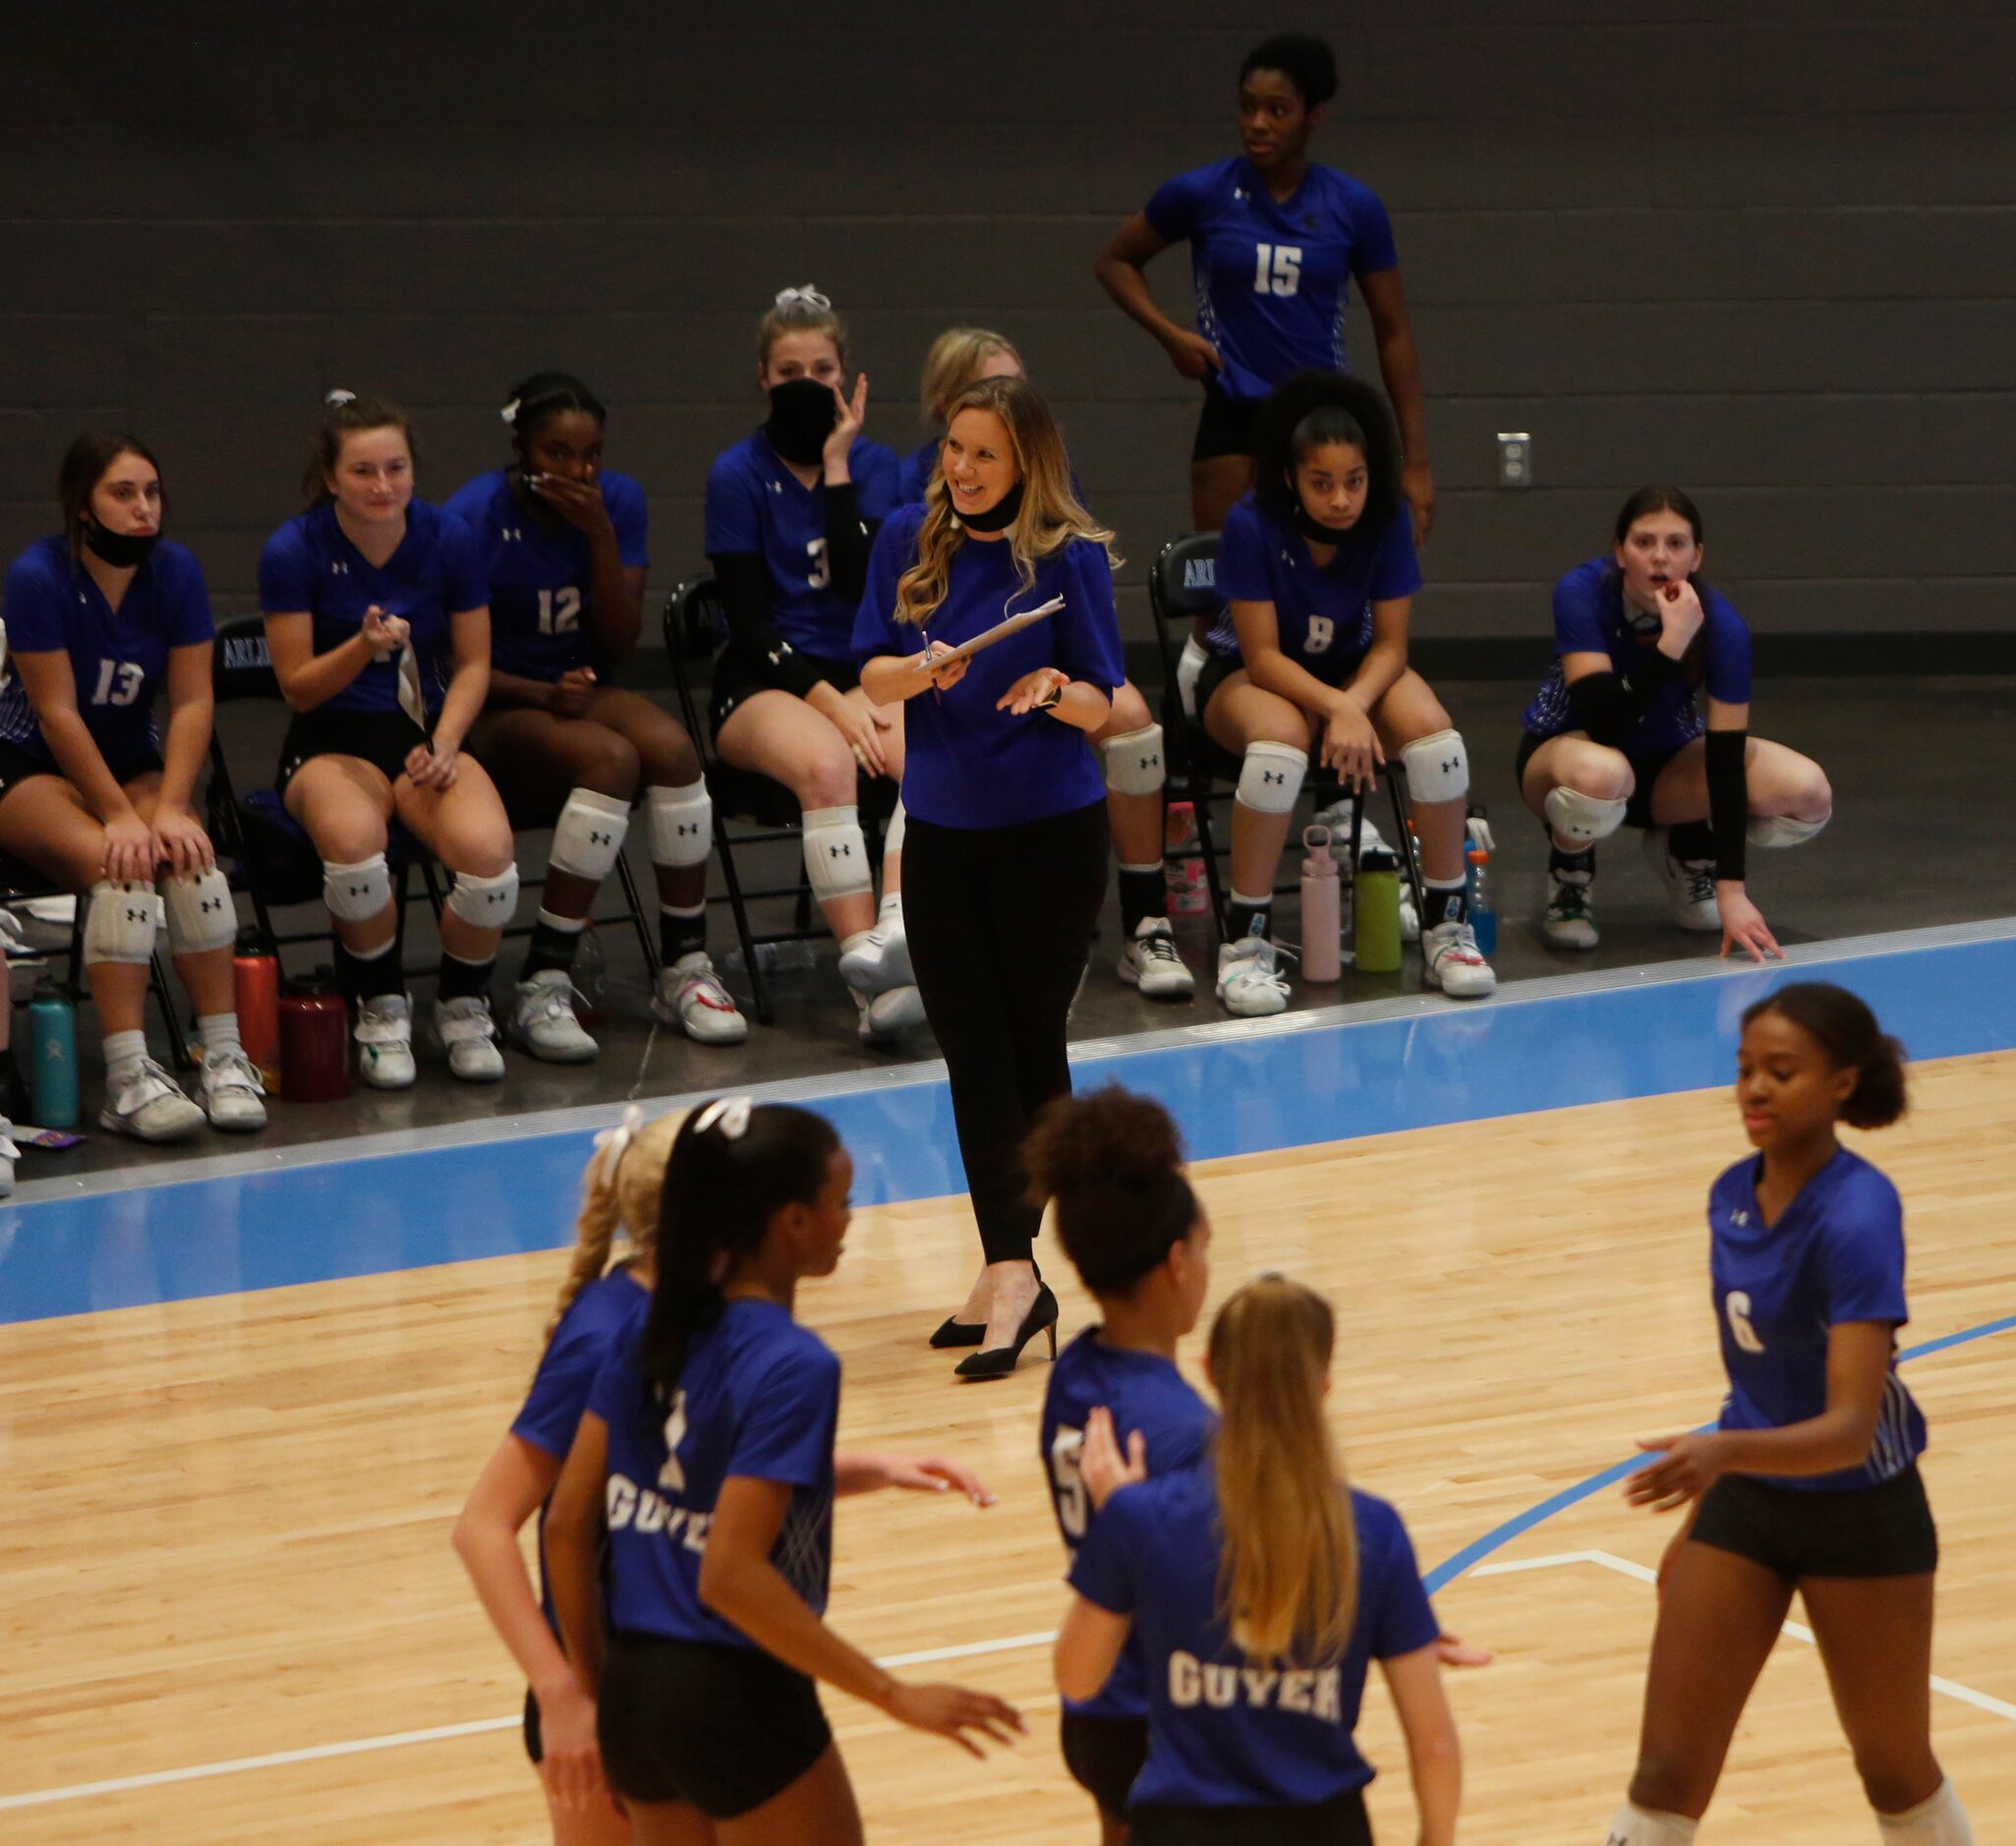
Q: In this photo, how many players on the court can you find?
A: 5